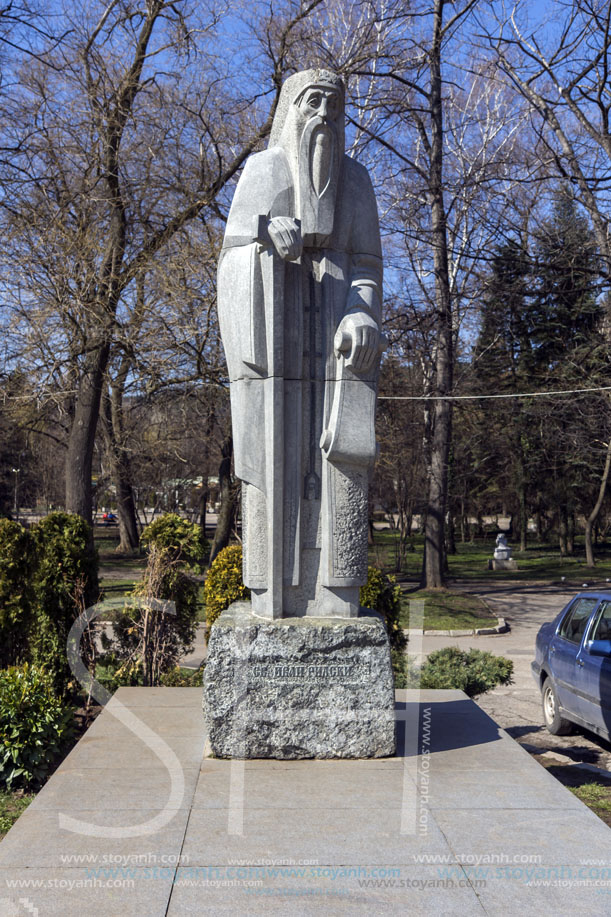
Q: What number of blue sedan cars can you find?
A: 1